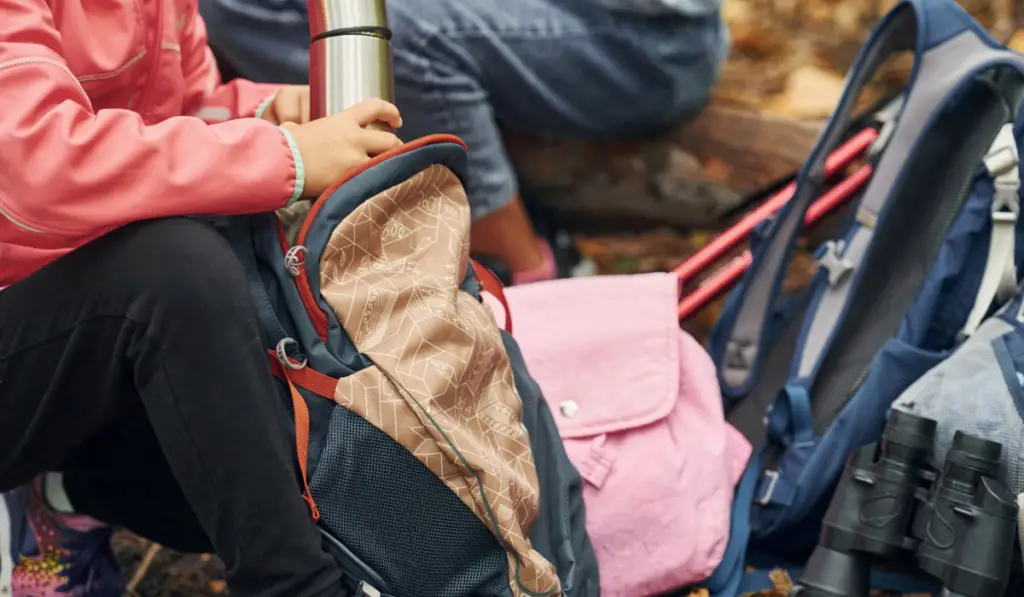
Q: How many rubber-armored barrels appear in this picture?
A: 2